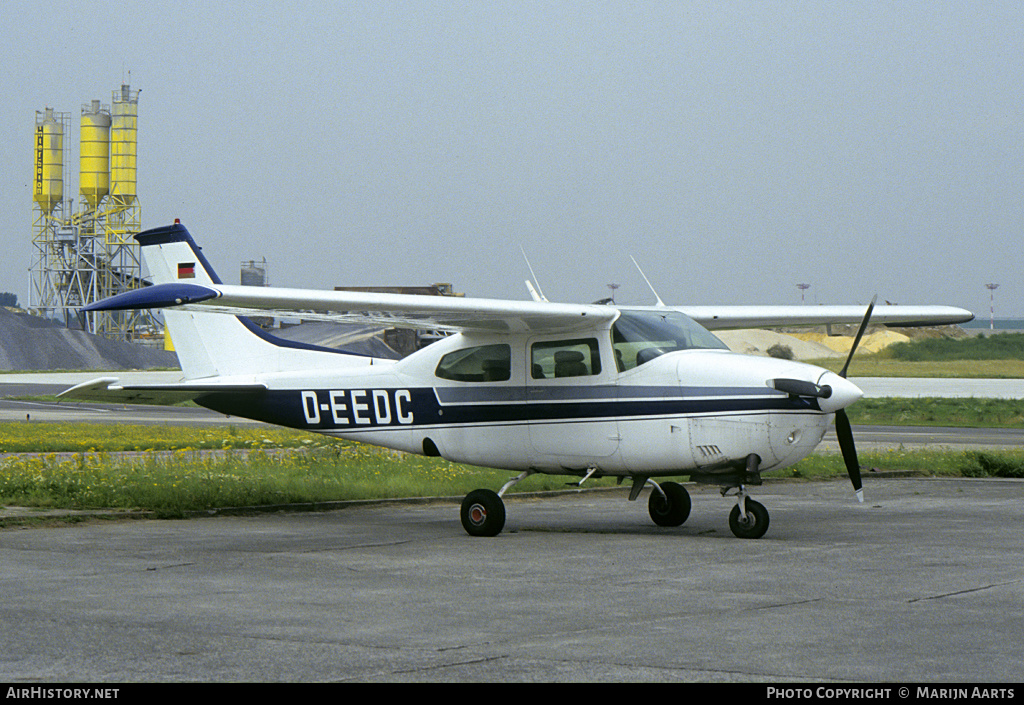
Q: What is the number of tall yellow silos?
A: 3